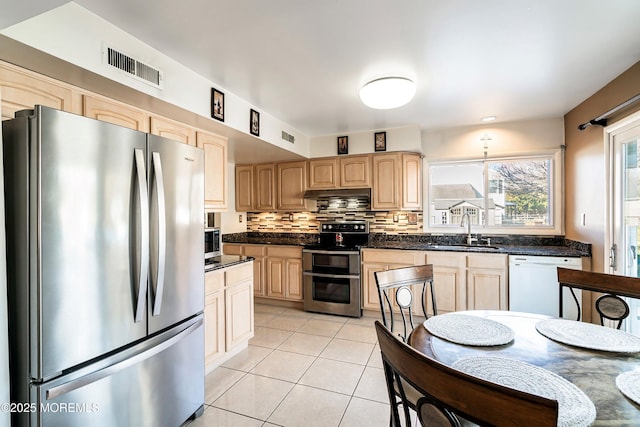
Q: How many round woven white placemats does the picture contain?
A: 4